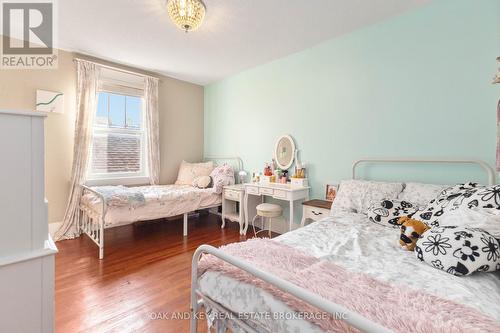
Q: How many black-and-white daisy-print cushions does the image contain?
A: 3